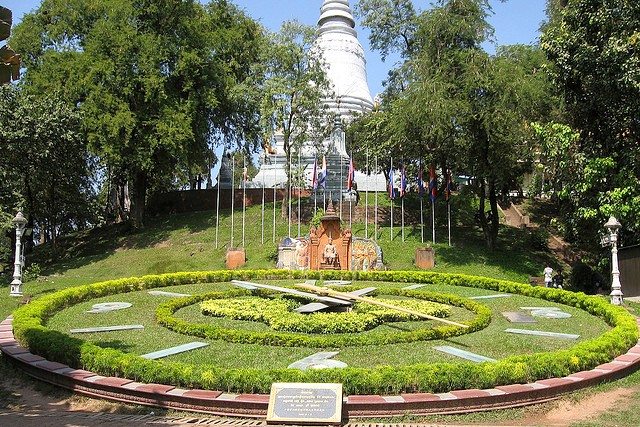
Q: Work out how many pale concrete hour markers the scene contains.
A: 12